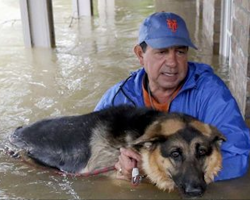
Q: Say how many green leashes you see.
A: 0